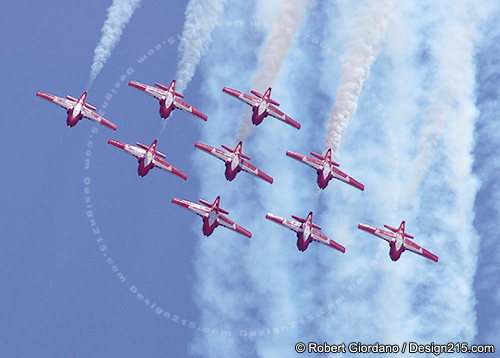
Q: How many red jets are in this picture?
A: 9